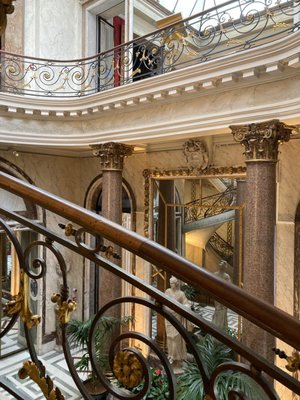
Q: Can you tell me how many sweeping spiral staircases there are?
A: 1